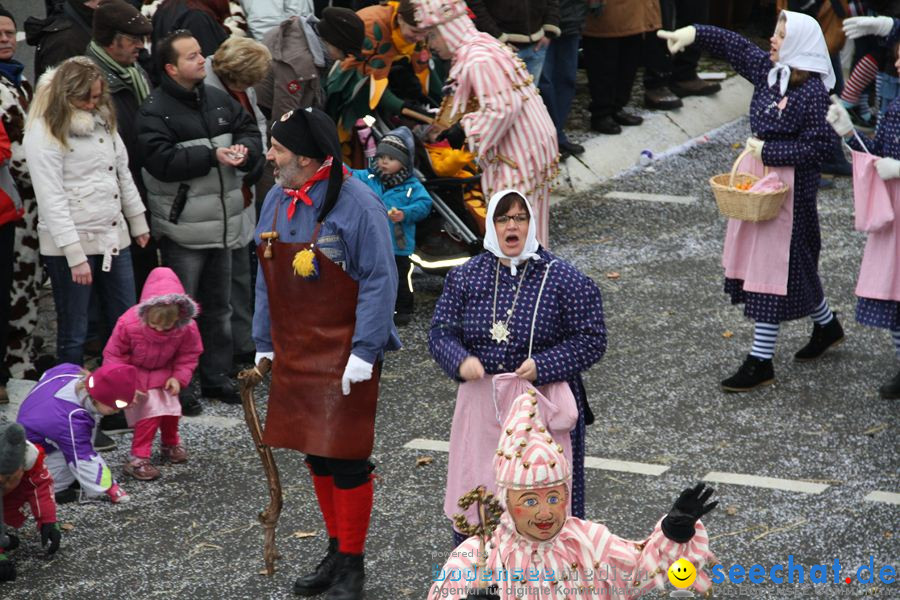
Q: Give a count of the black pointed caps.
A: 1